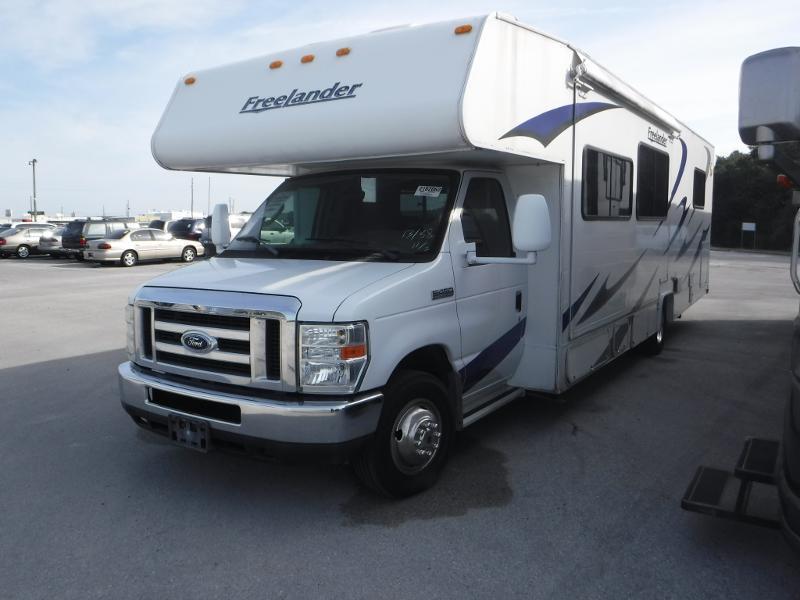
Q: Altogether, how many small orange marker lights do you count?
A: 5